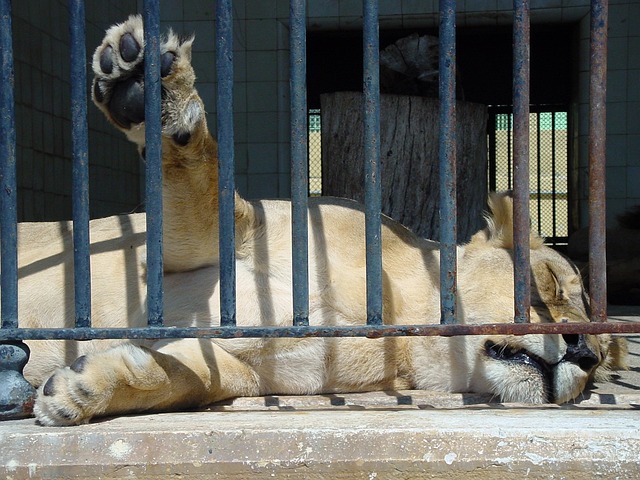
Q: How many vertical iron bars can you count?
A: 9